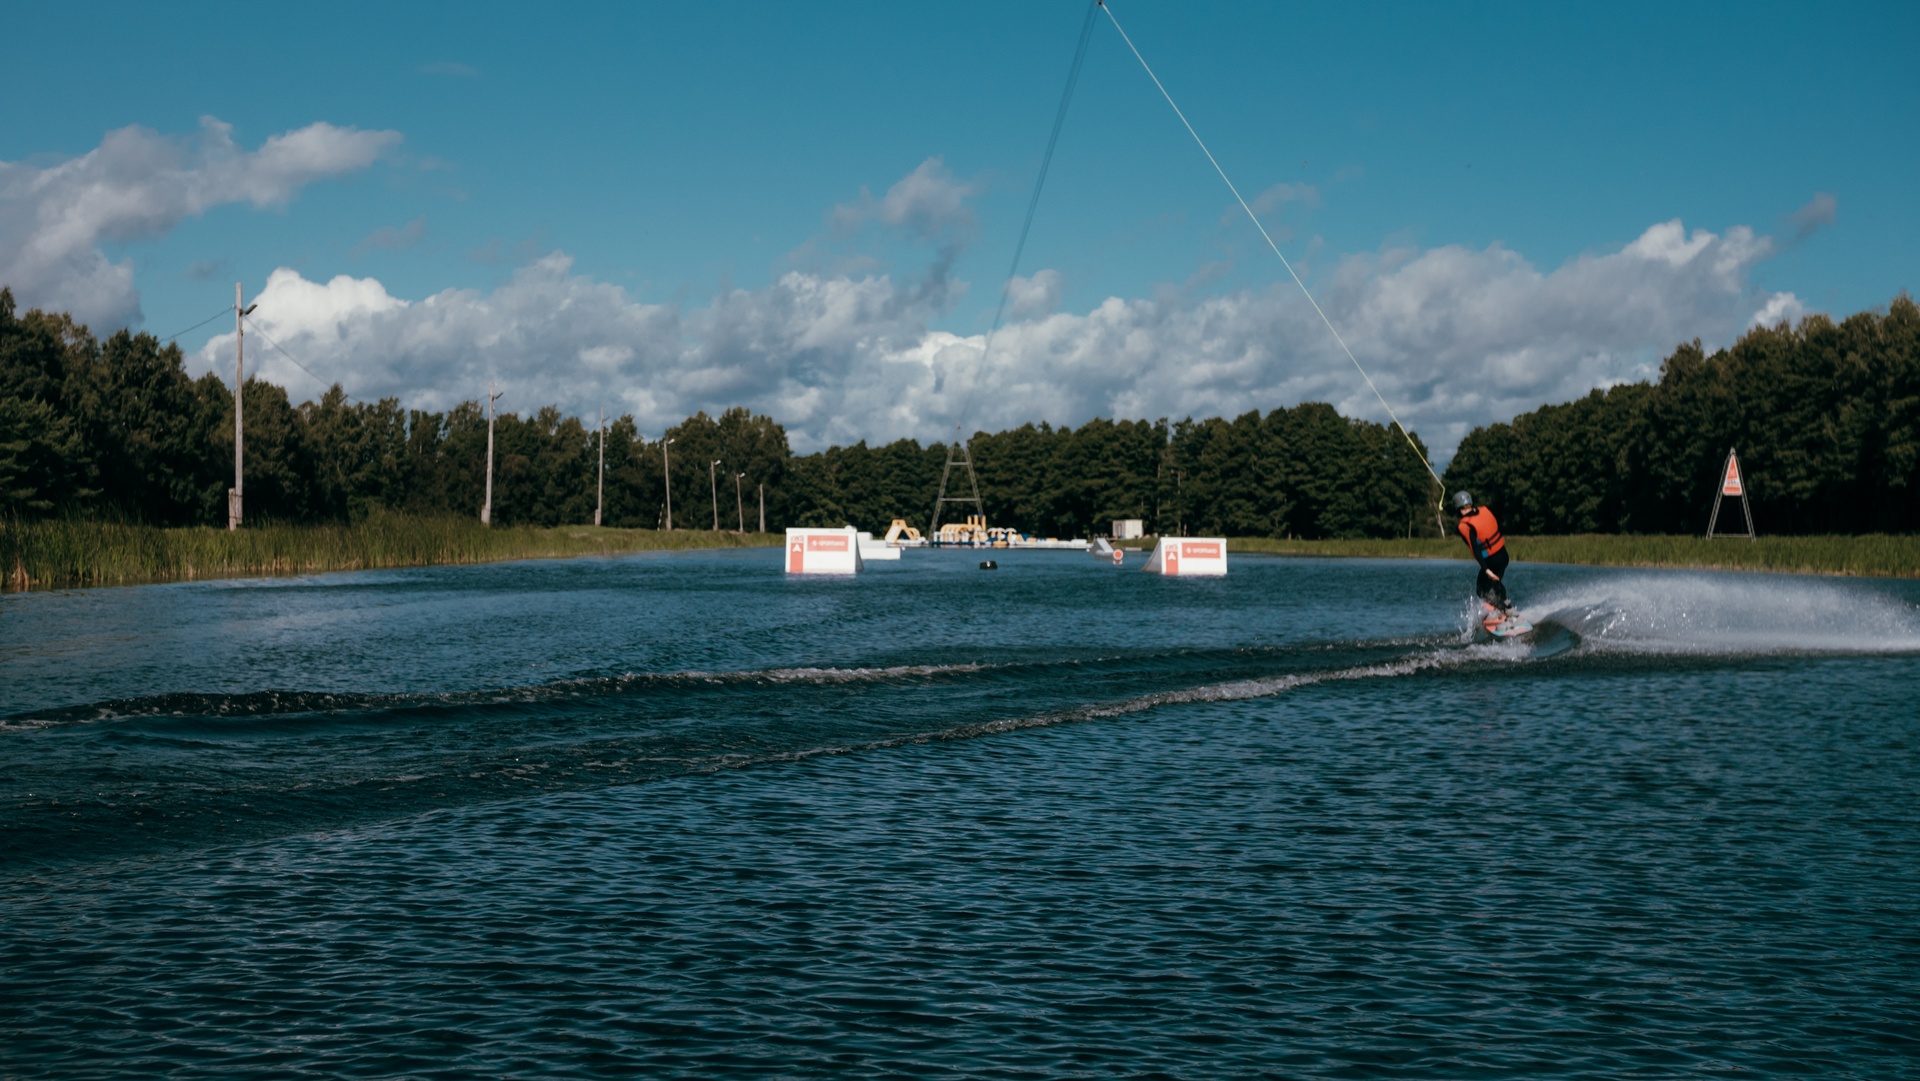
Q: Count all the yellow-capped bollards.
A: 0